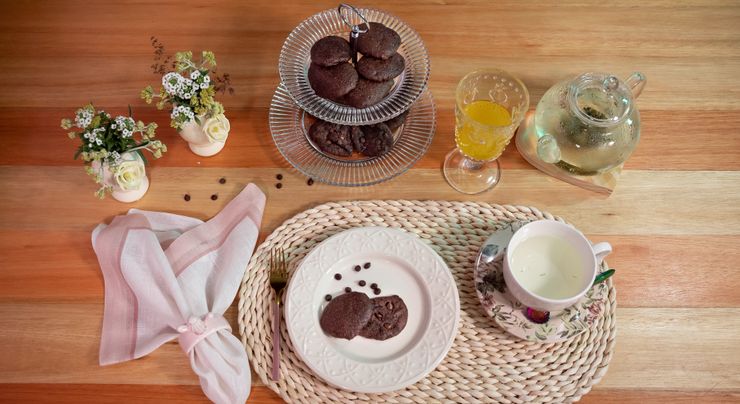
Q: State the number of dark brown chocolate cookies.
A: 10